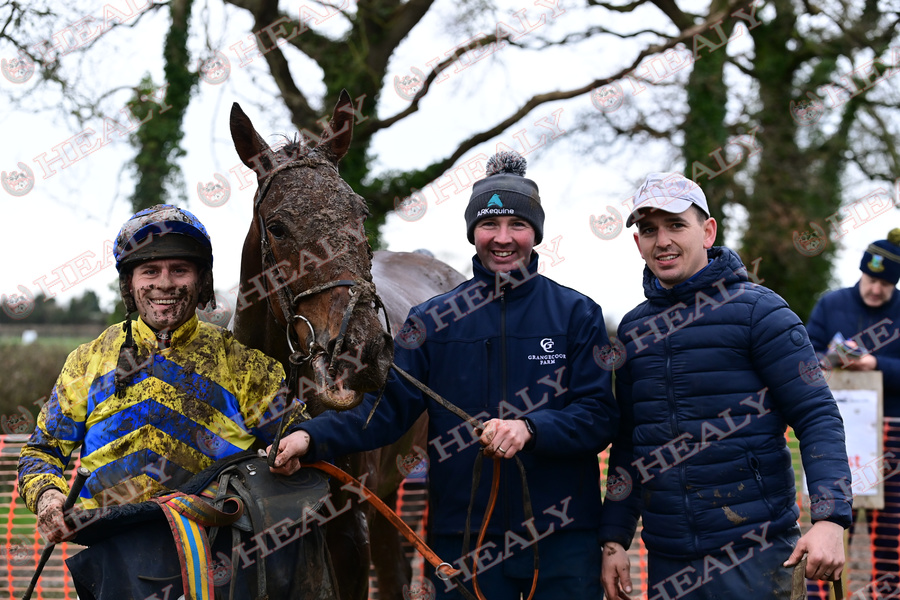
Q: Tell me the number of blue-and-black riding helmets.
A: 1